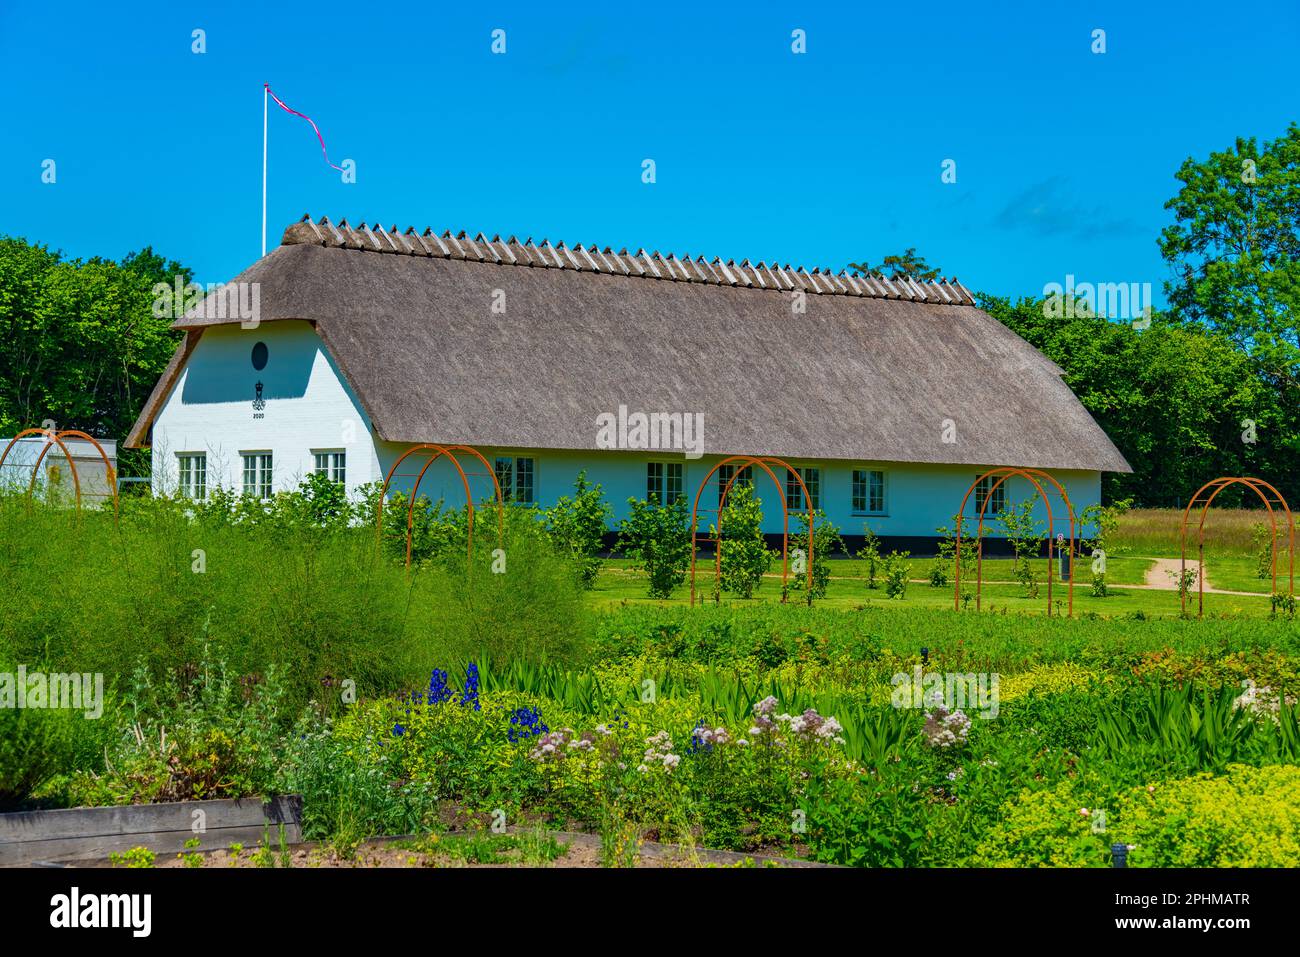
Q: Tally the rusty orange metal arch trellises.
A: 5